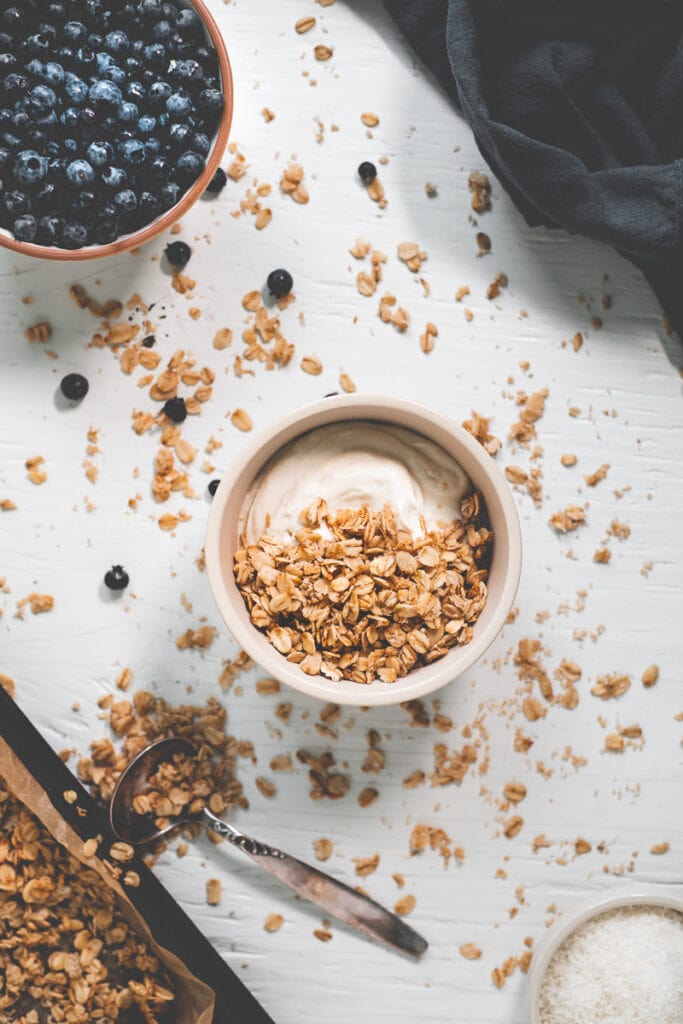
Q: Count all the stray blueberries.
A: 8